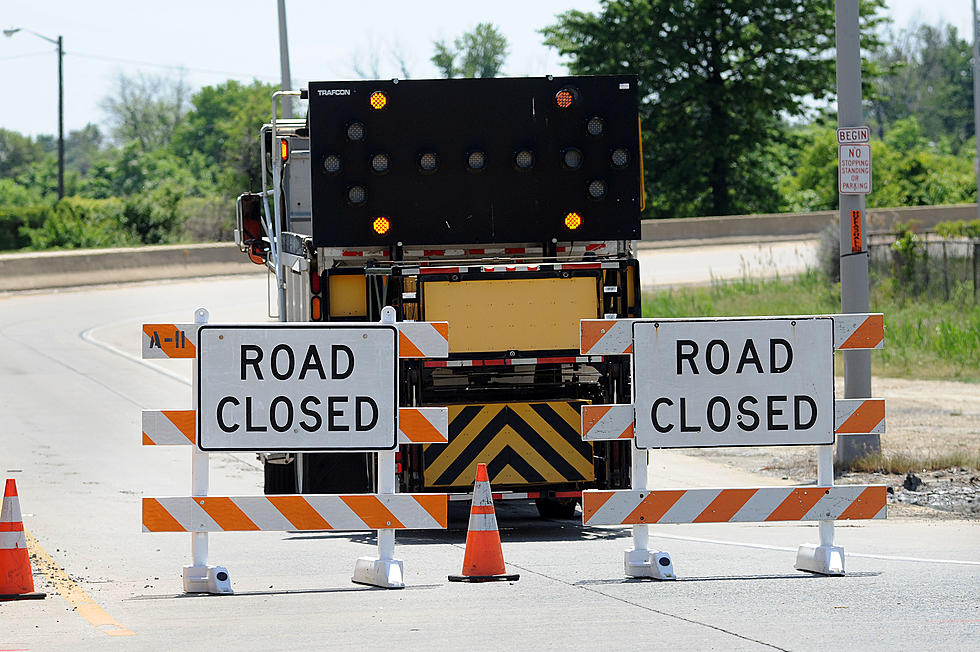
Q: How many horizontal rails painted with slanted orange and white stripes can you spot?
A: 6